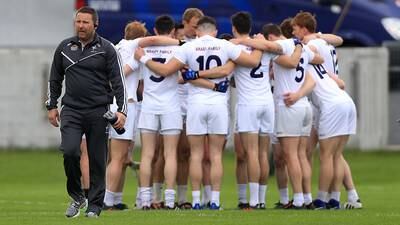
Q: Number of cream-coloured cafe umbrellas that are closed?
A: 0